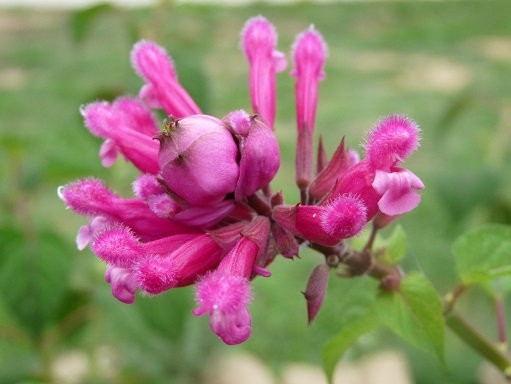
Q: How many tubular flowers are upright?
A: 2